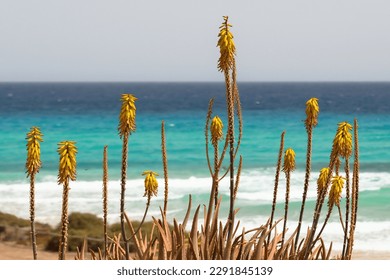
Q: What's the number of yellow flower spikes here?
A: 11